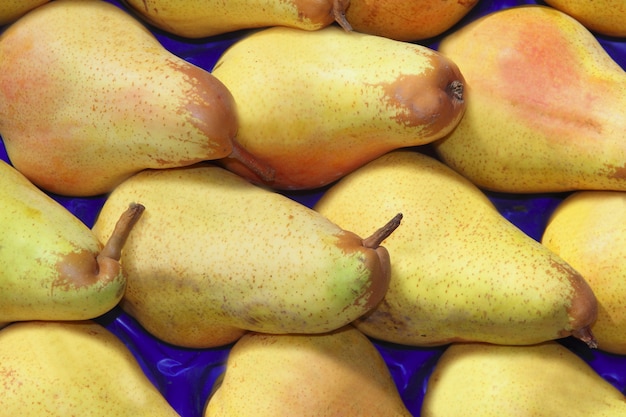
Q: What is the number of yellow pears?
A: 14